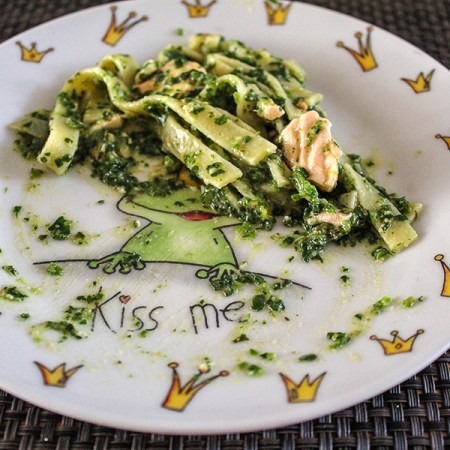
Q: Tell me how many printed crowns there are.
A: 12